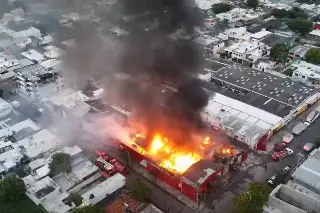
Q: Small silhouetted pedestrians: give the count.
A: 1